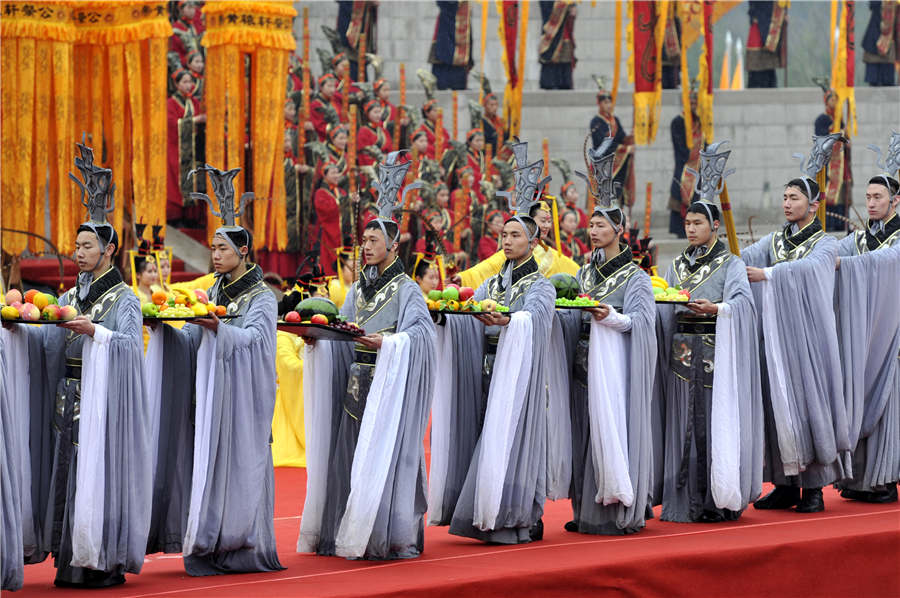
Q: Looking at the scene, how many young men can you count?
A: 8